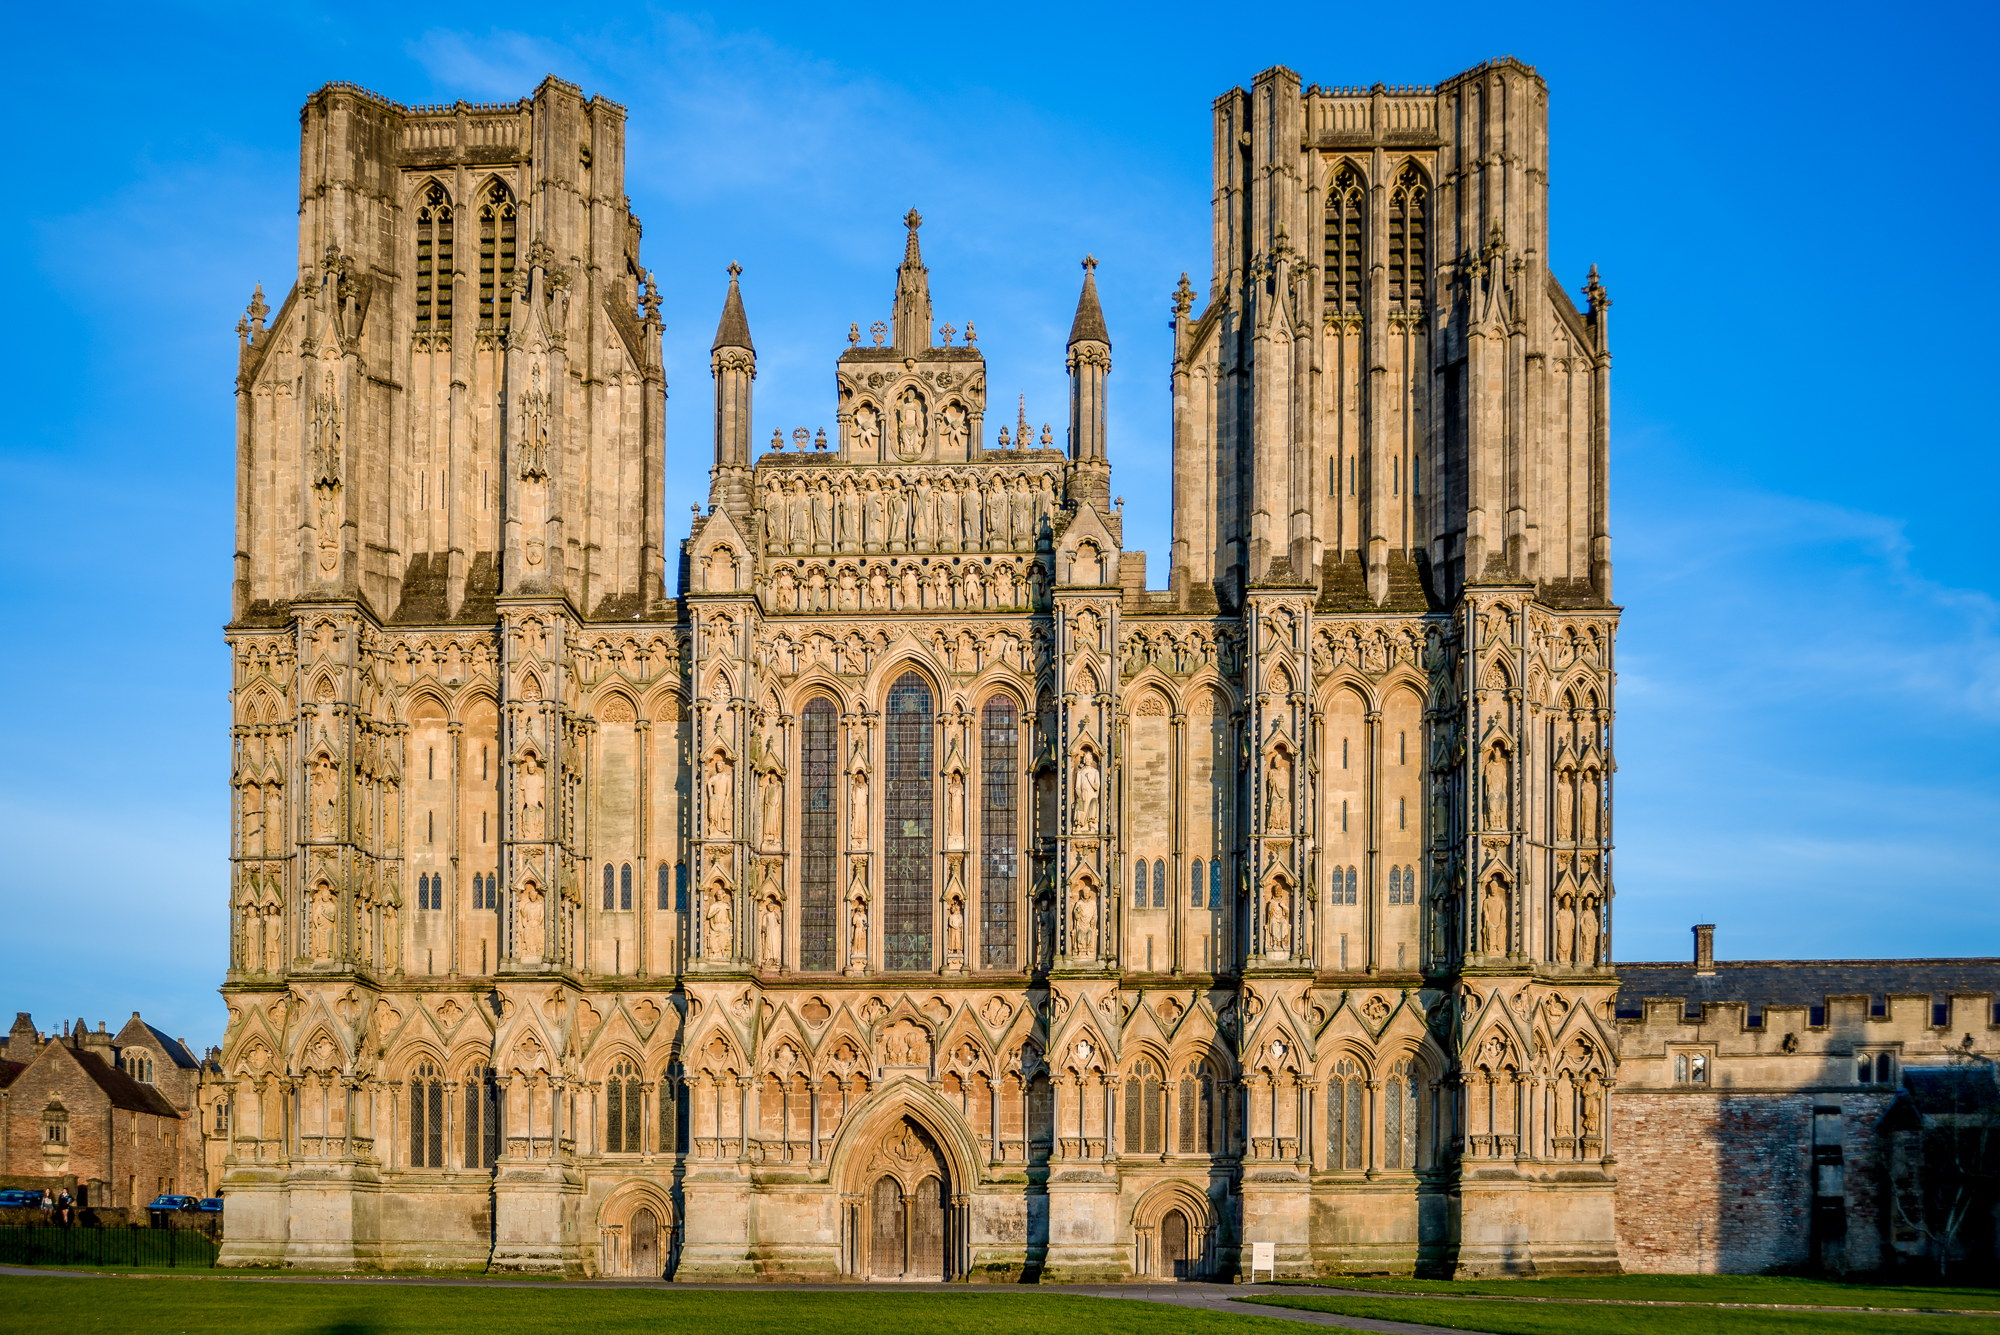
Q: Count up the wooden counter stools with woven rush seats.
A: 0